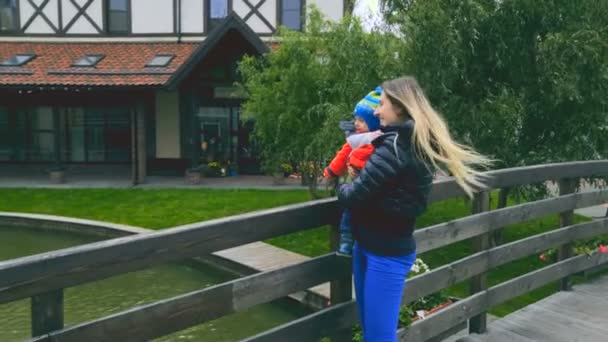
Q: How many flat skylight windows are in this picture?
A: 3